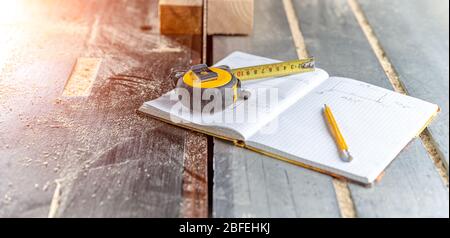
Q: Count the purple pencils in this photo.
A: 0